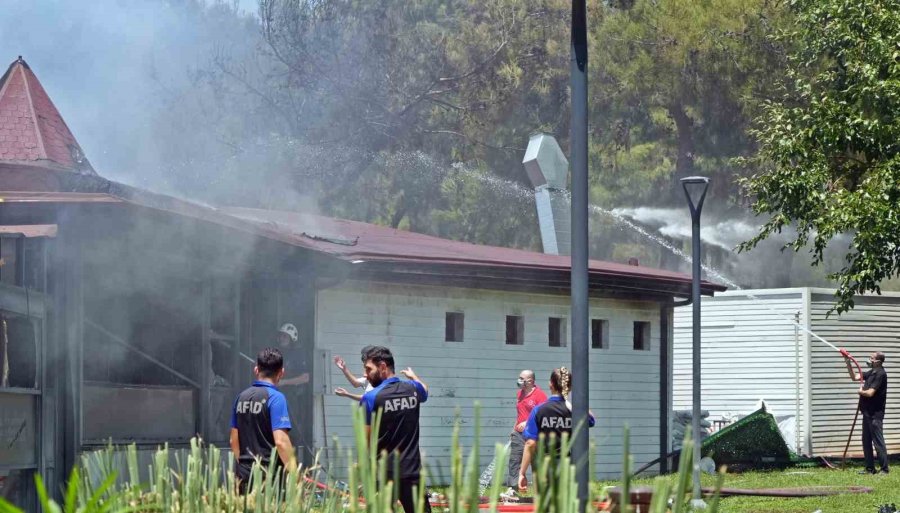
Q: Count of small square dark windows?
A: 5